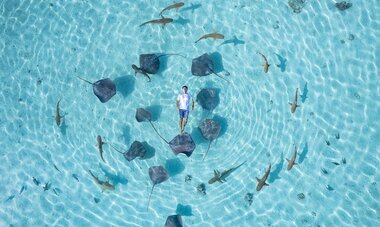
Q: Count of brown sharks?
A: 12